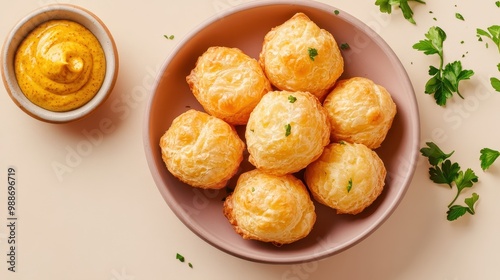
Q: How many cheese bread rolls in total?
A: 7